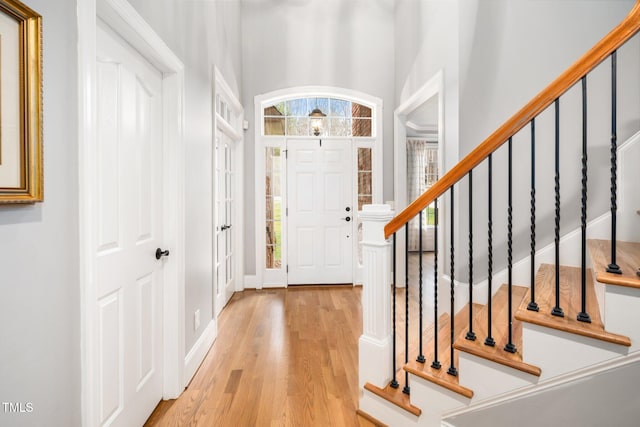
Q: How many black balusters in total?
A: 12